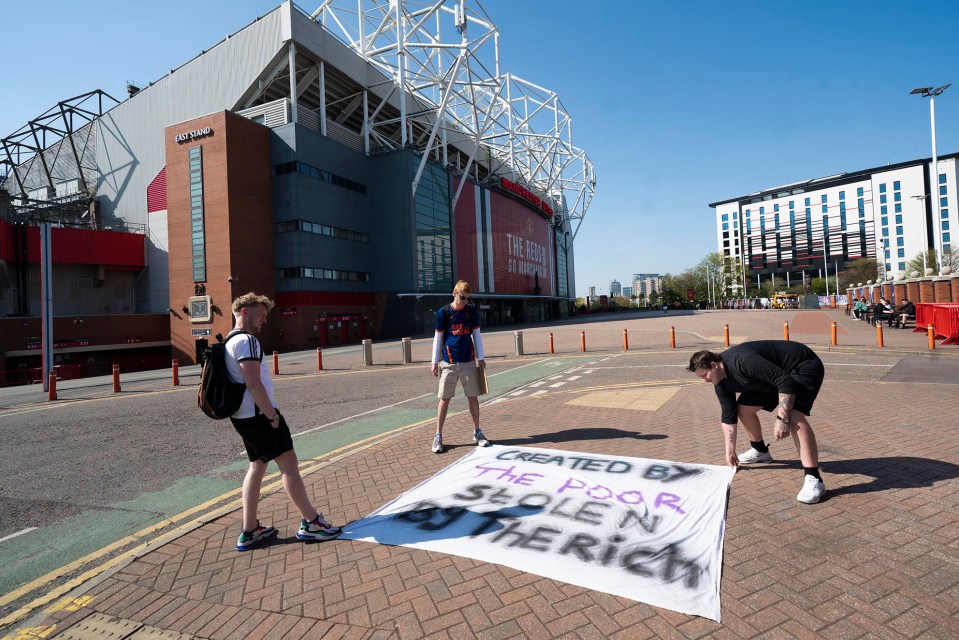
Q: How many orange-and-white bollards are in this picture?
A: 14